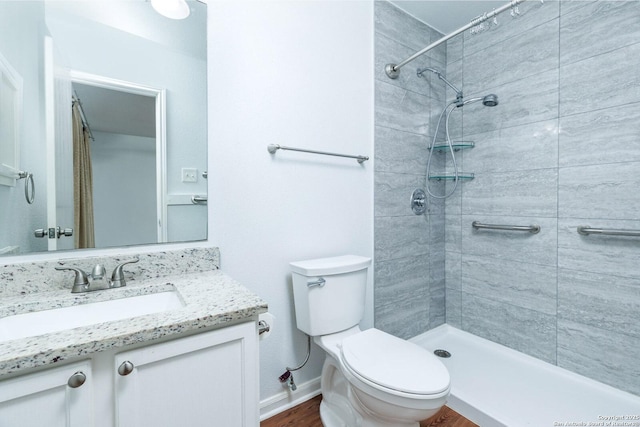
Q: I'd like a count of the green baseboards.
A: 0